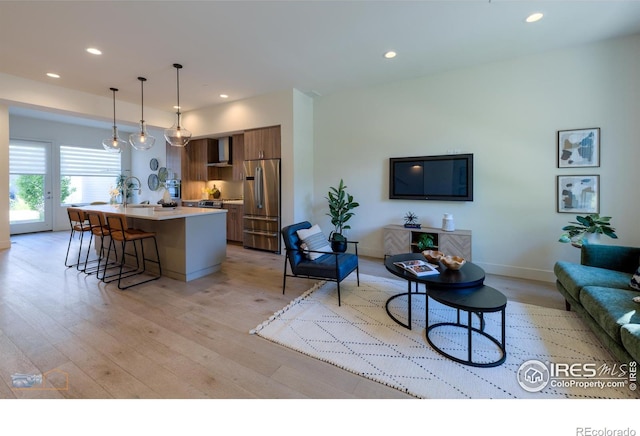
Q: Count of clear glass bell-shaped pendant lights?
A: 3